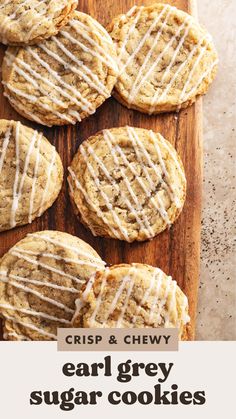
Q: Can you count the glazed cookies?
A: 7